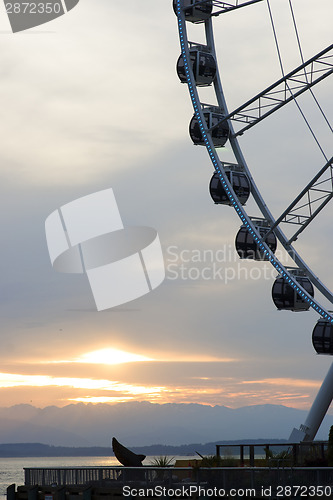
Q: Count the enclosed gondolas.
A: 7